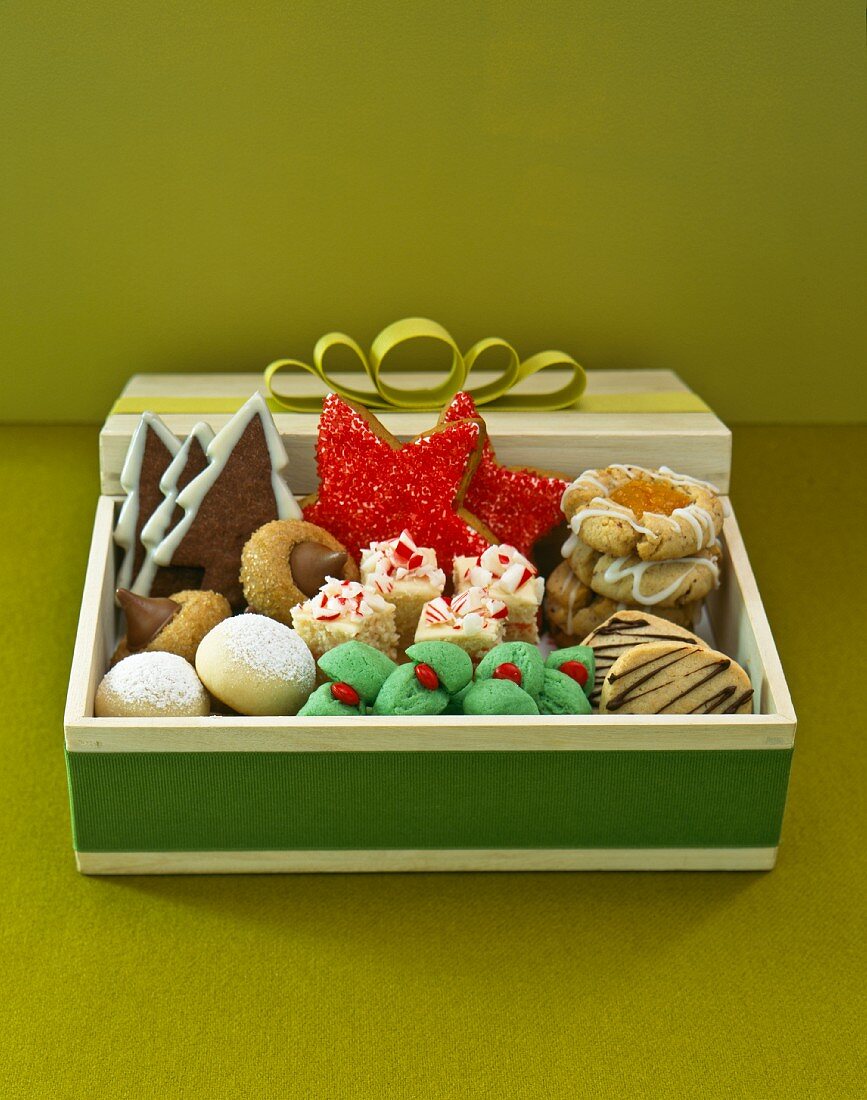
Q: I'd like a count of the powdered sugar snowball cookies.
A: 2